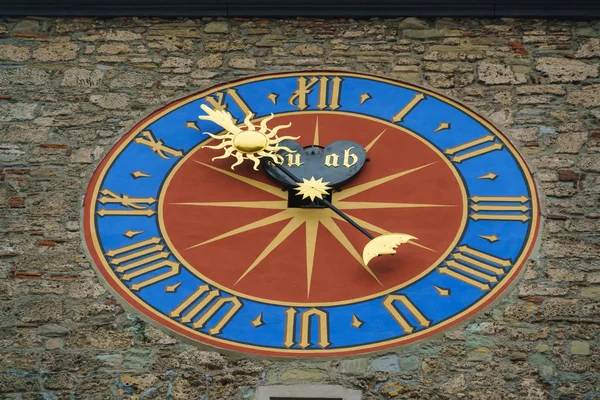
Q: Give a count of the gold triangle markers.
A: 12